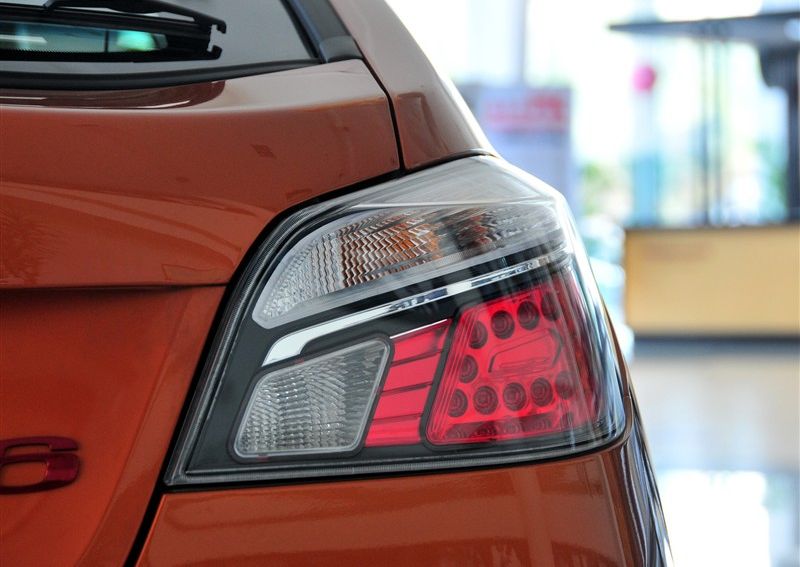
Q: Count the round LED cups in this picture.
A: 10